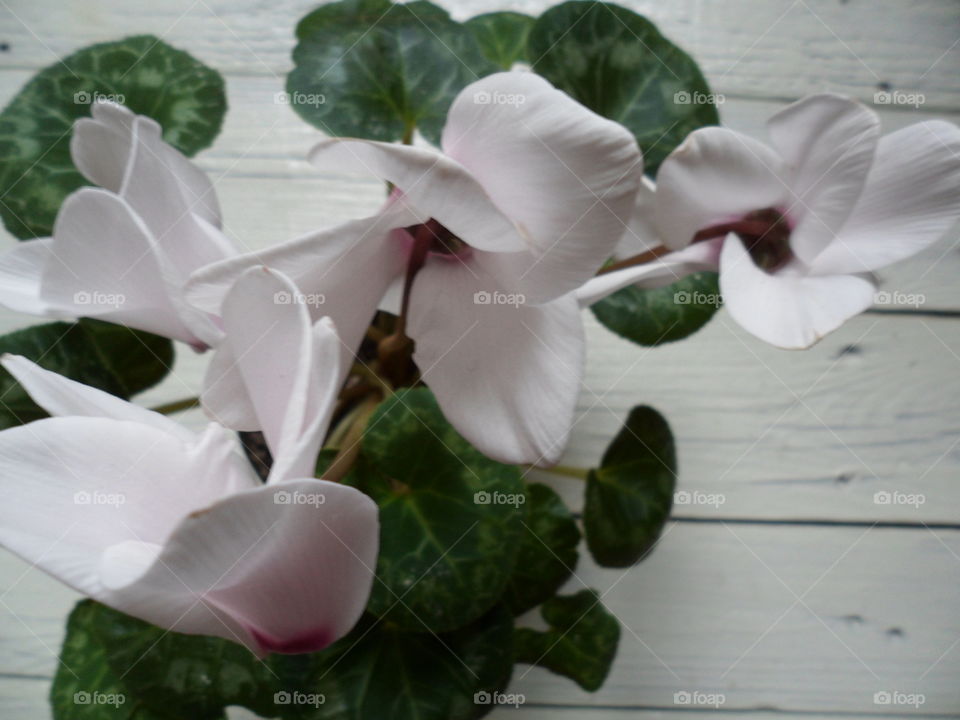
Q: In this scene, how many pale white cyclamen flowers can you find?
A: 4